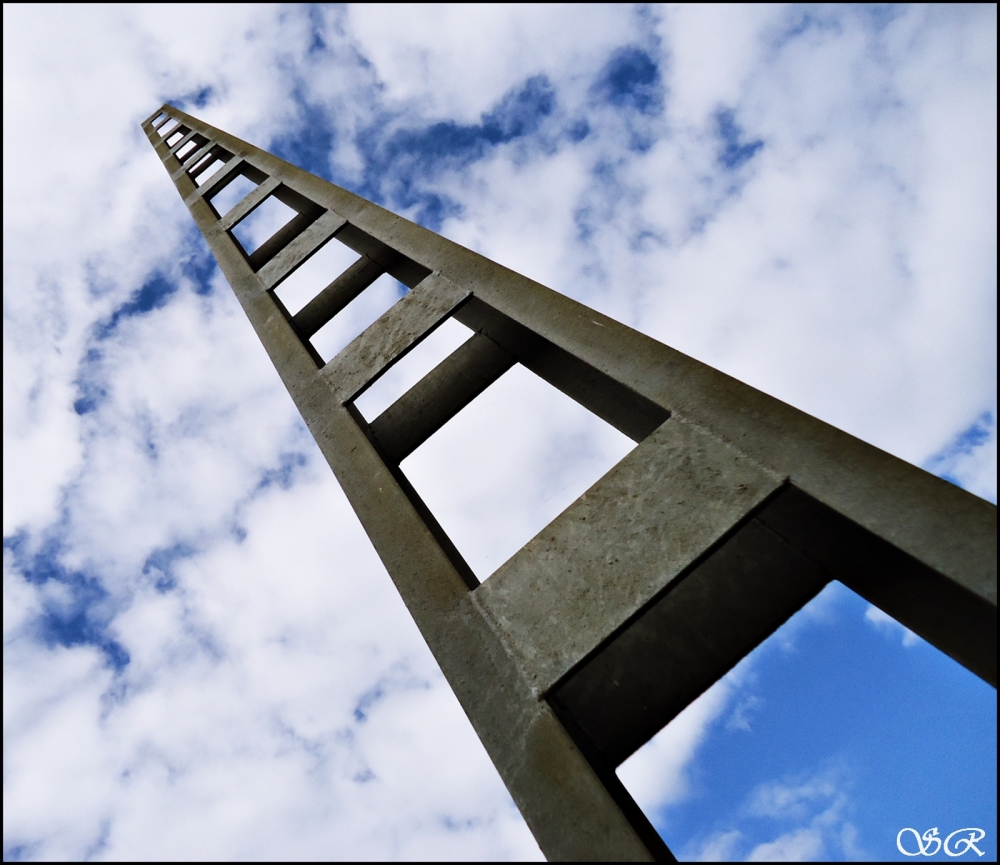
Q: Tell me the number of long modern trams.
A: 0